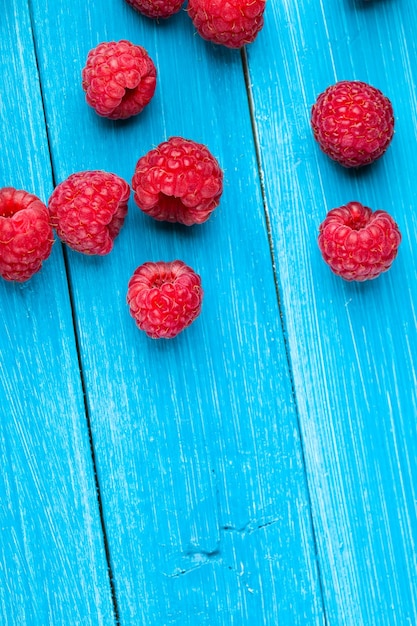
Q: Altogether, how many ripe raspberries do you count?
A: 9